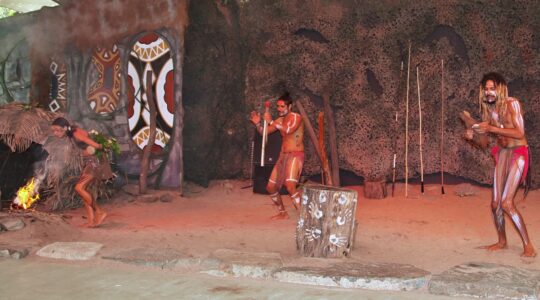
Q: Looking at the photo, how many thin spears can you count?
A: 4